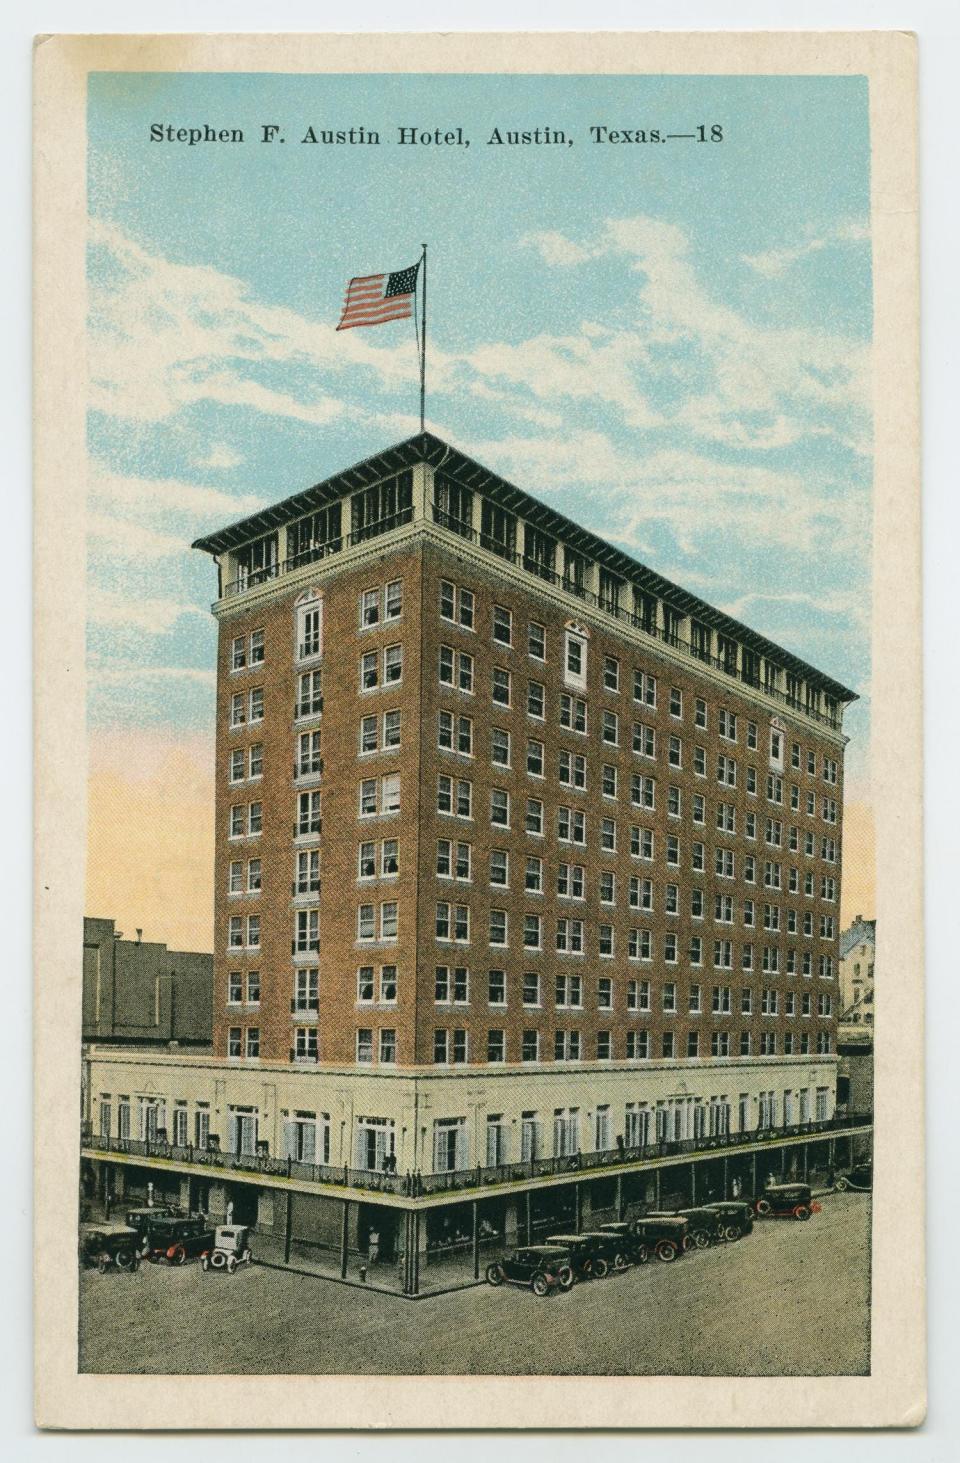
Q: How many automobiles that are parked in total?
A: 14